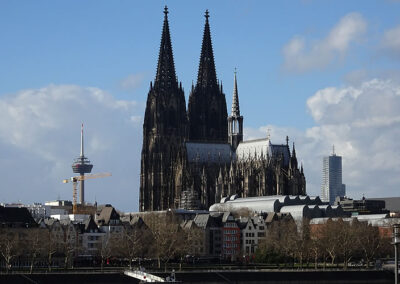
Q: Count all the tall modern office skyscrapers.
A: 1